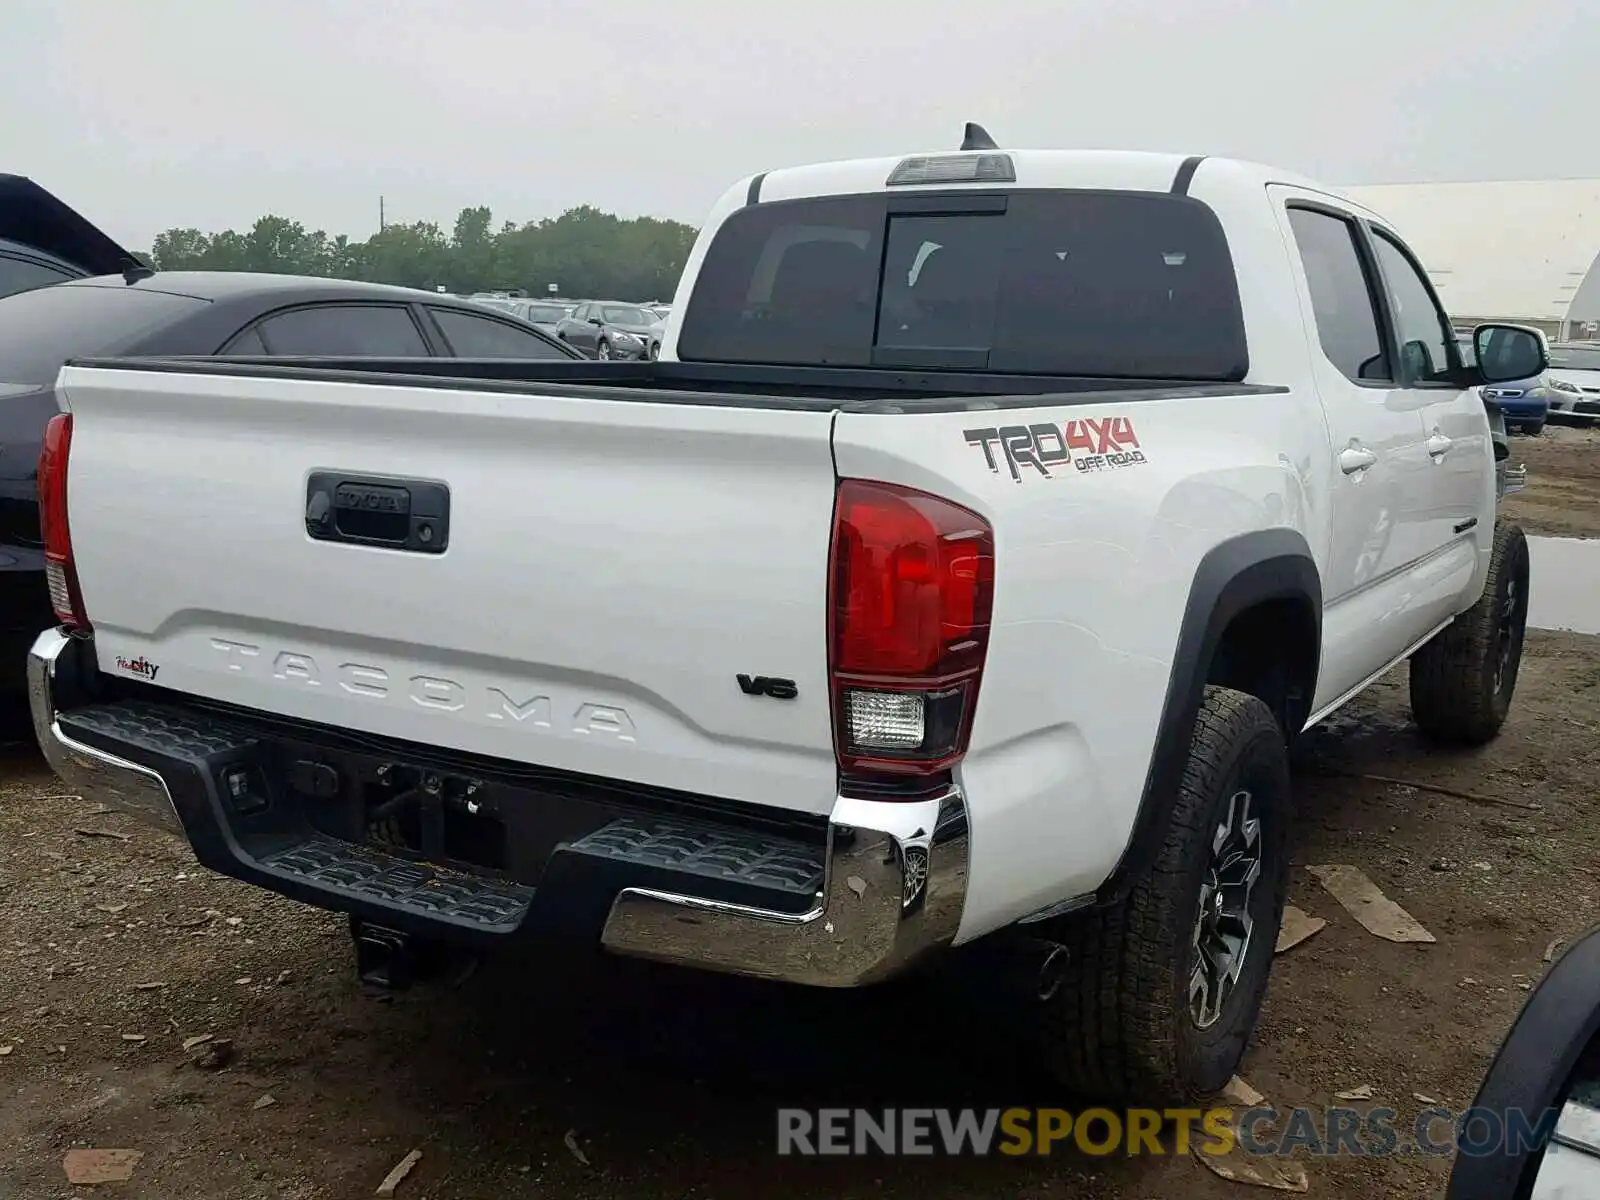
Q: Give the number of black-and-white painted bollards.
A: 0